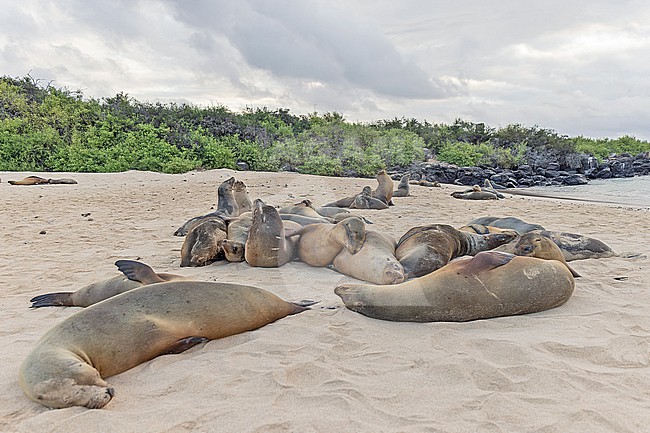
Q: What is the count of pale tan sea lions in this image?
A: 2